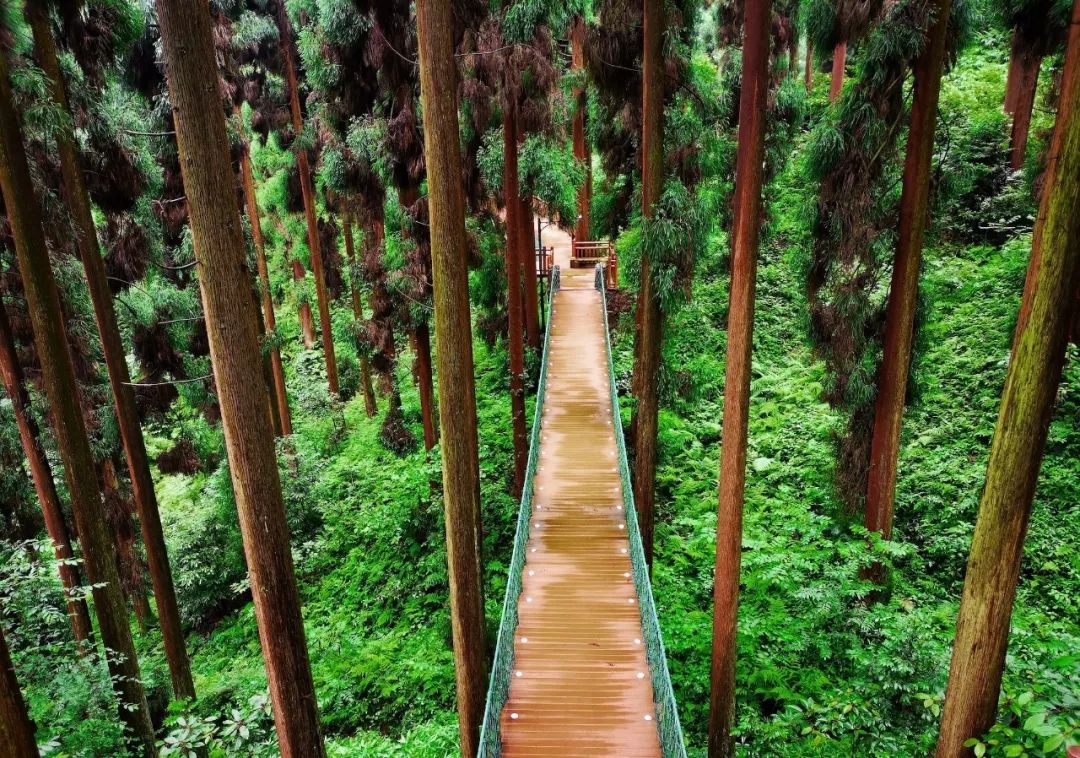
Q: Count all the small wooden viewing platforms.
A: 1